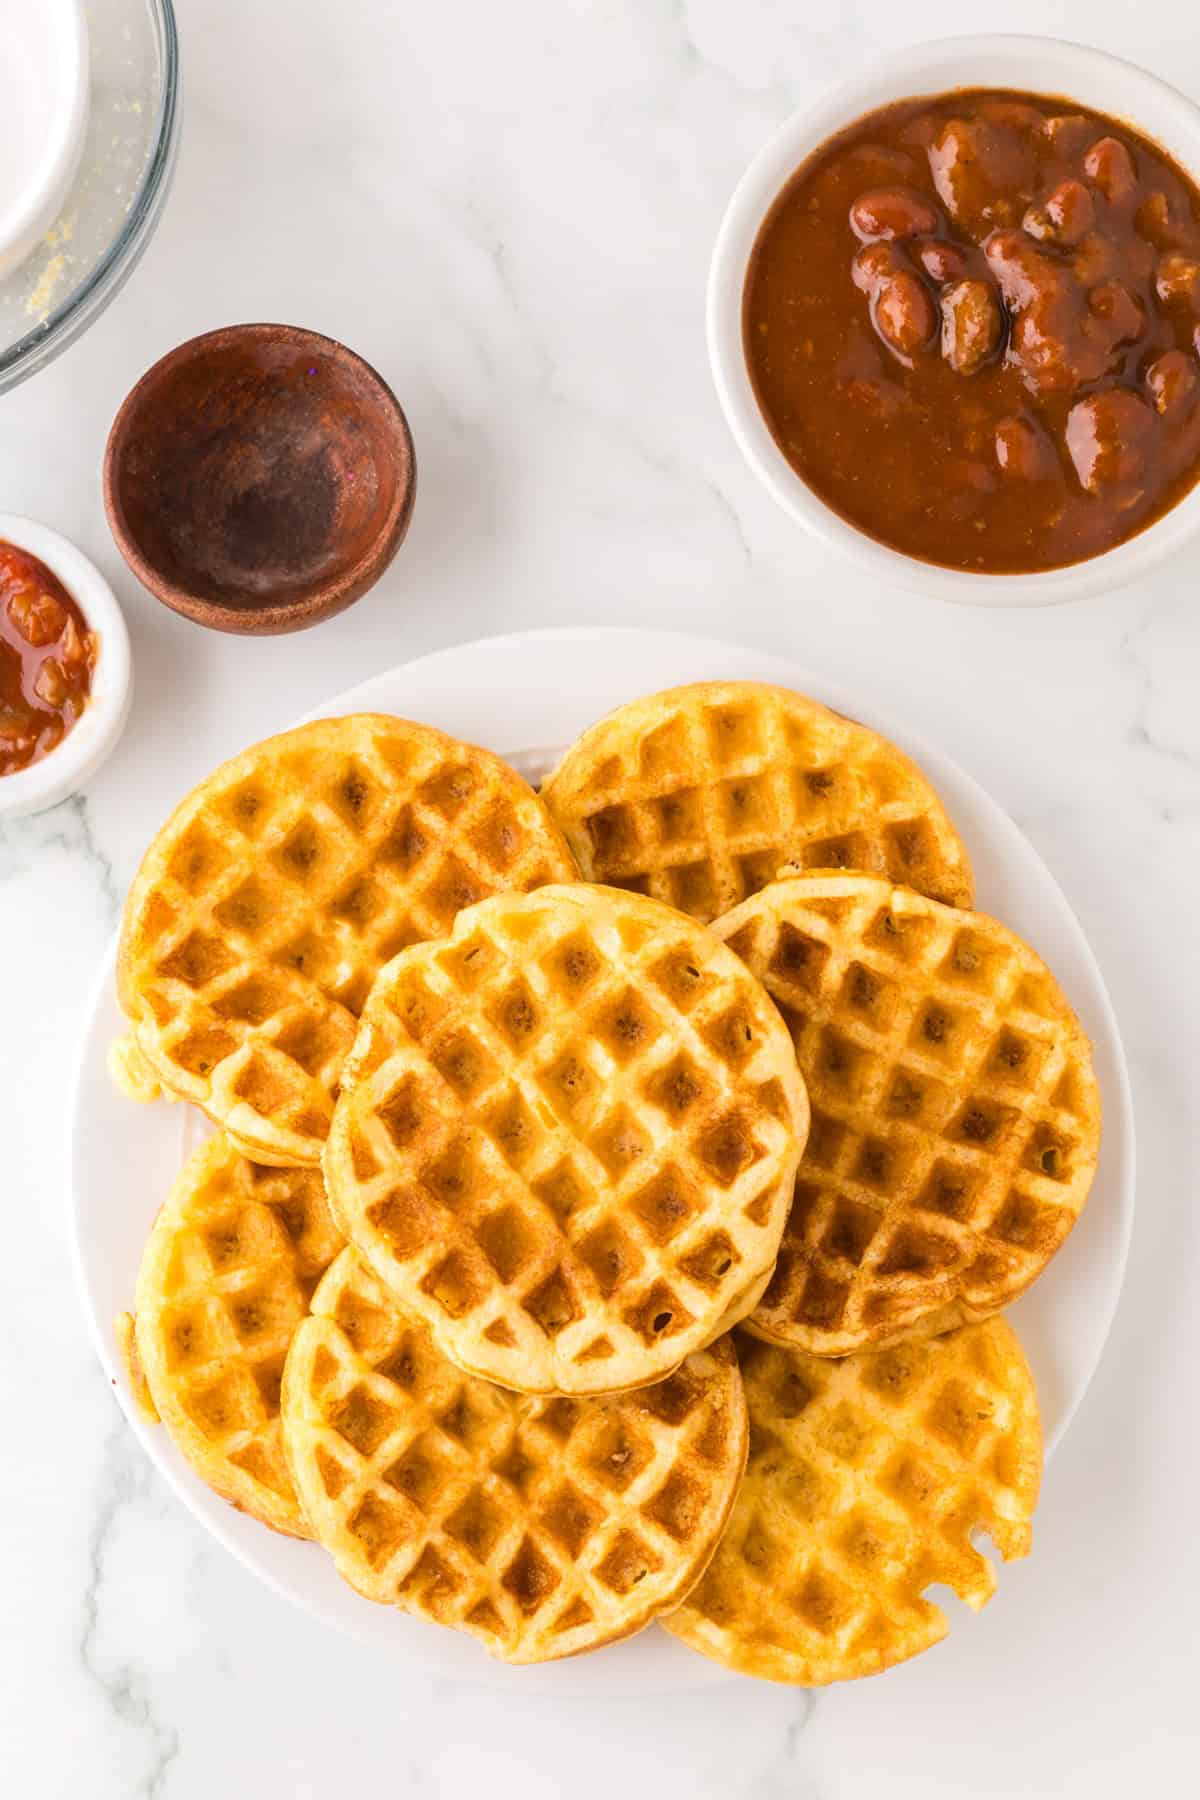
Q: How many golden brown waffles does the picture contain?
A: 7